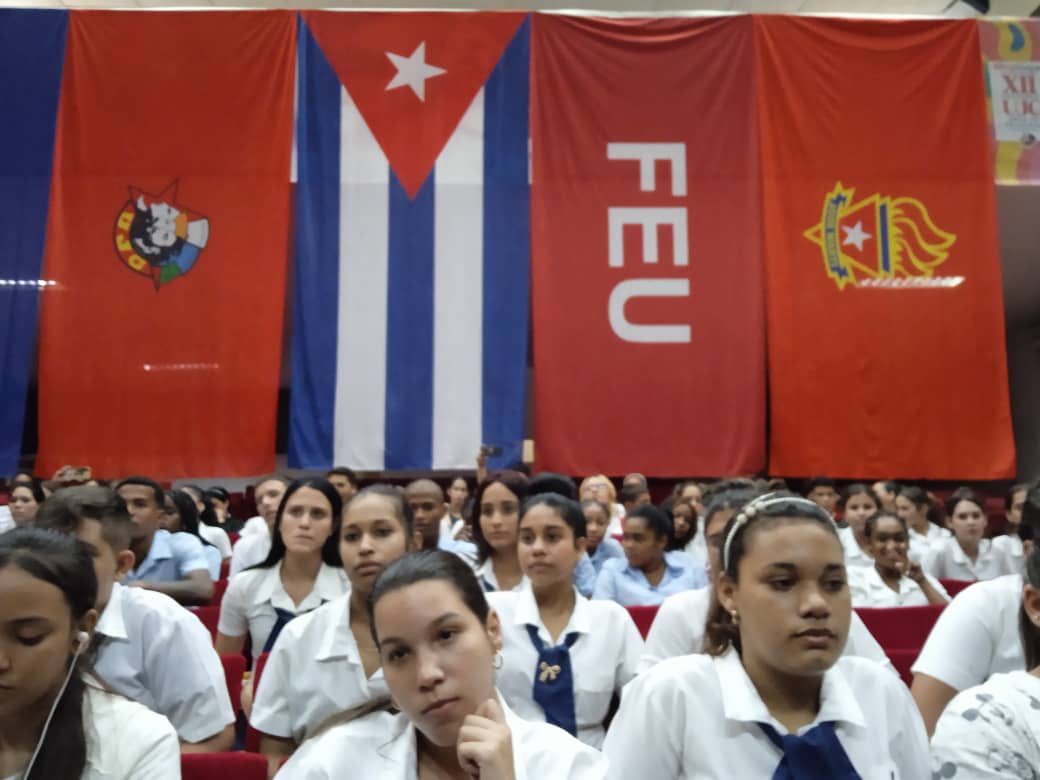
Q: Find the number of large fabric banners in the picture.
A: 5